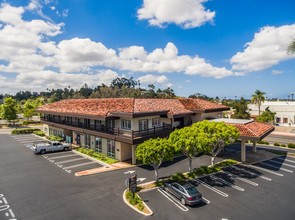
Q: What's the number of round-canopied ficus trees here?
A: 3